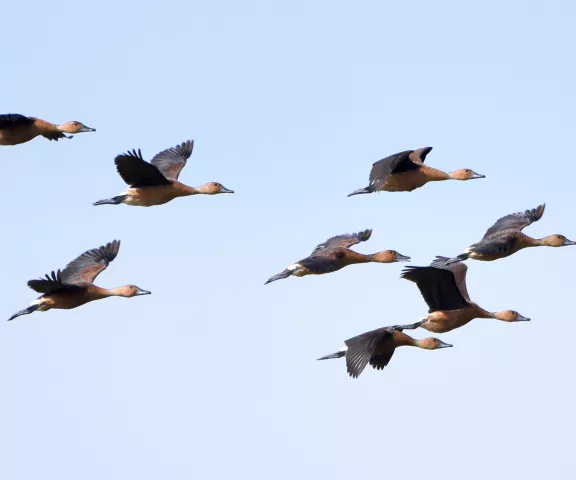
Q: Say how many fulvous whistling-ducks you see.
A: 8